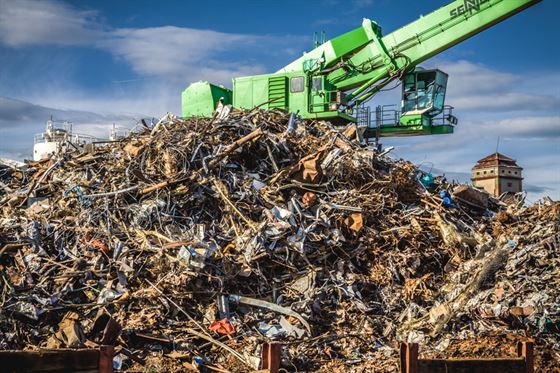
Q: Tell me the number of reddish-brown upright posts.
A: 4